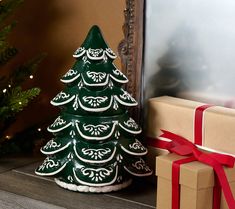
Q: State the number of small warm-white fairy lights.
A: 6